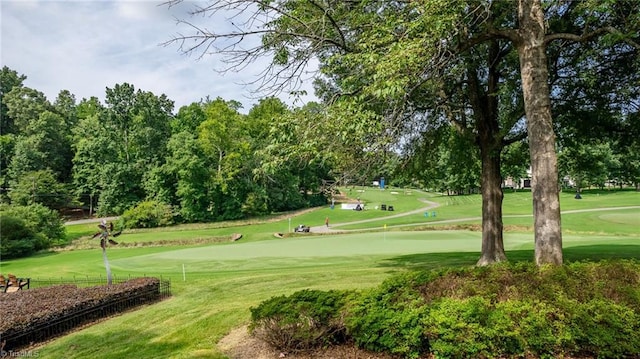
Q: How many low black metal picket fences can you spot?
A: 1